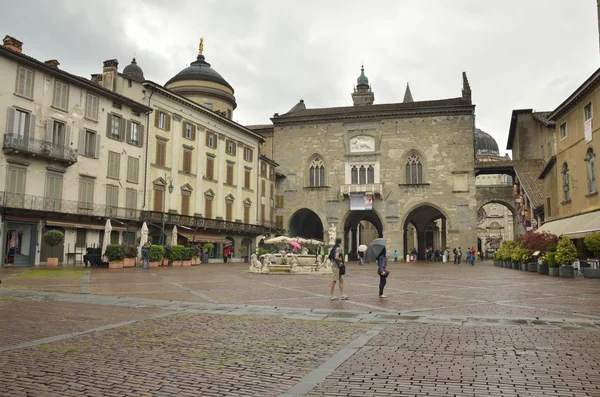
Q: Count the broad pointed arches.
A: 3